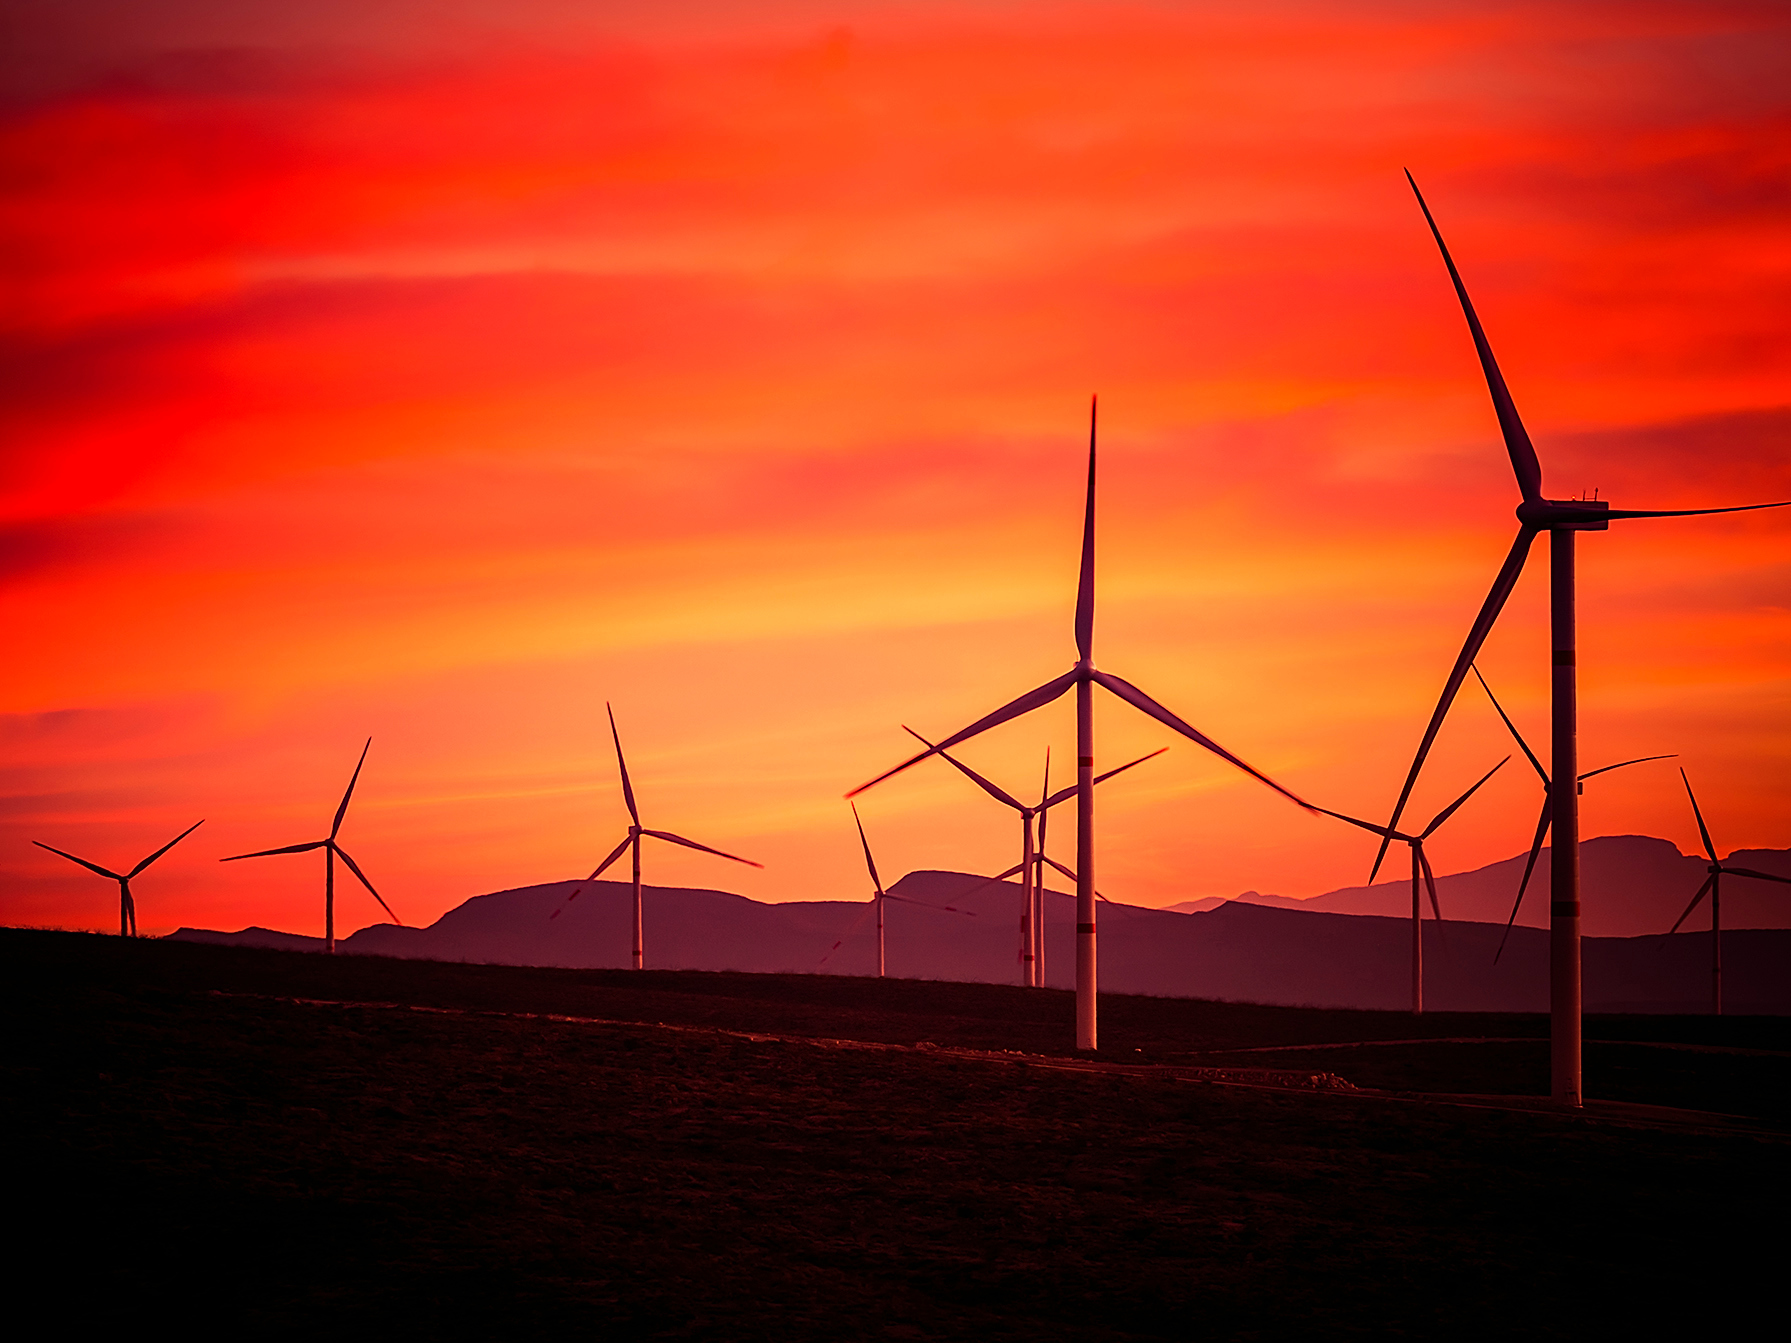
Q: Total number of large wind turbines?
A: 2